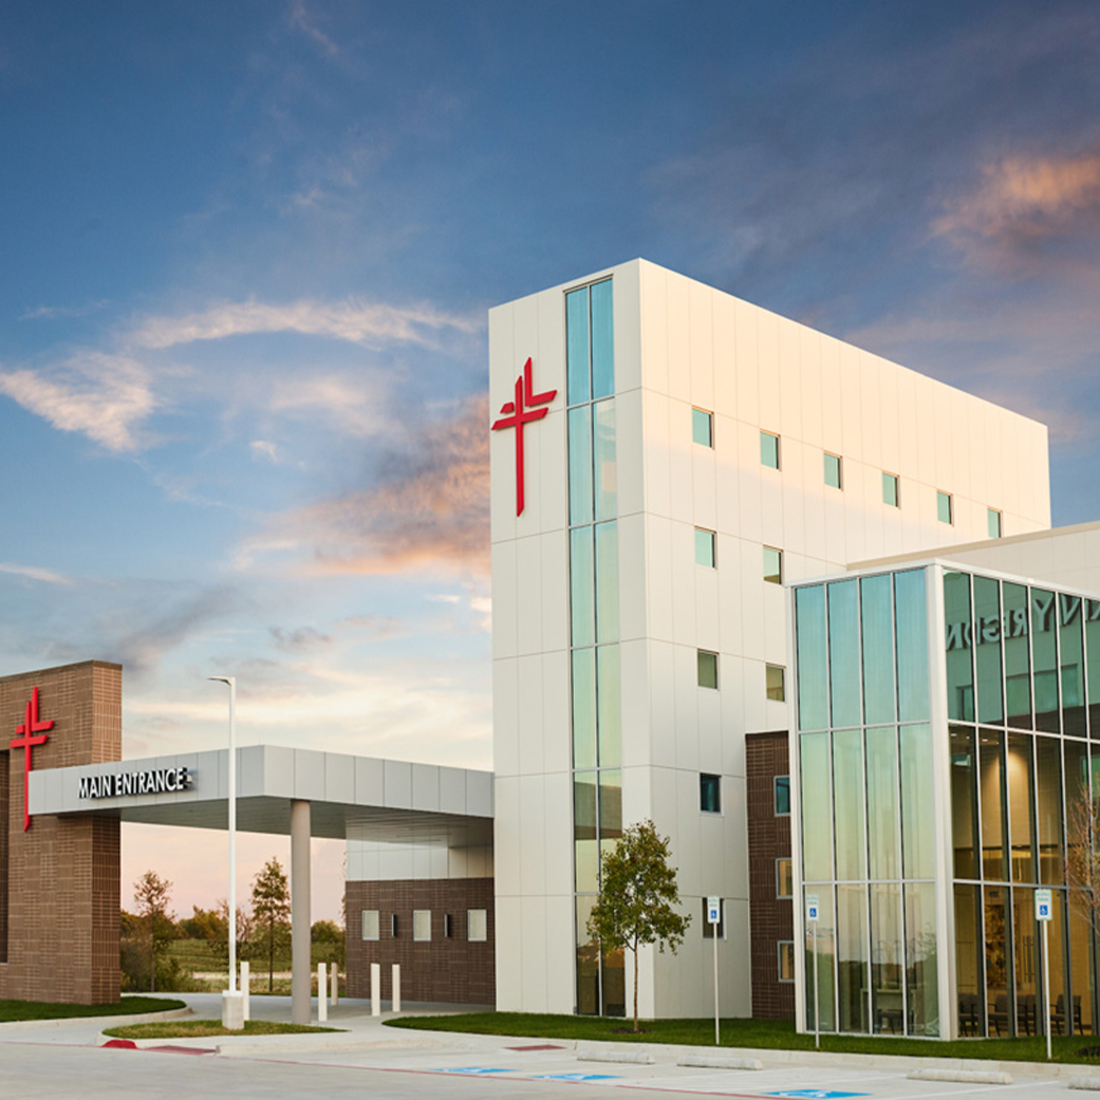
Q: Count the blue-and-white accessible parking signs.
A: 3